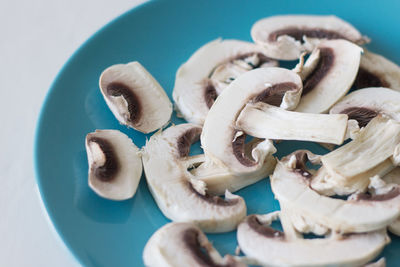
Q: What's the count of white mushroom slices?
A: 12